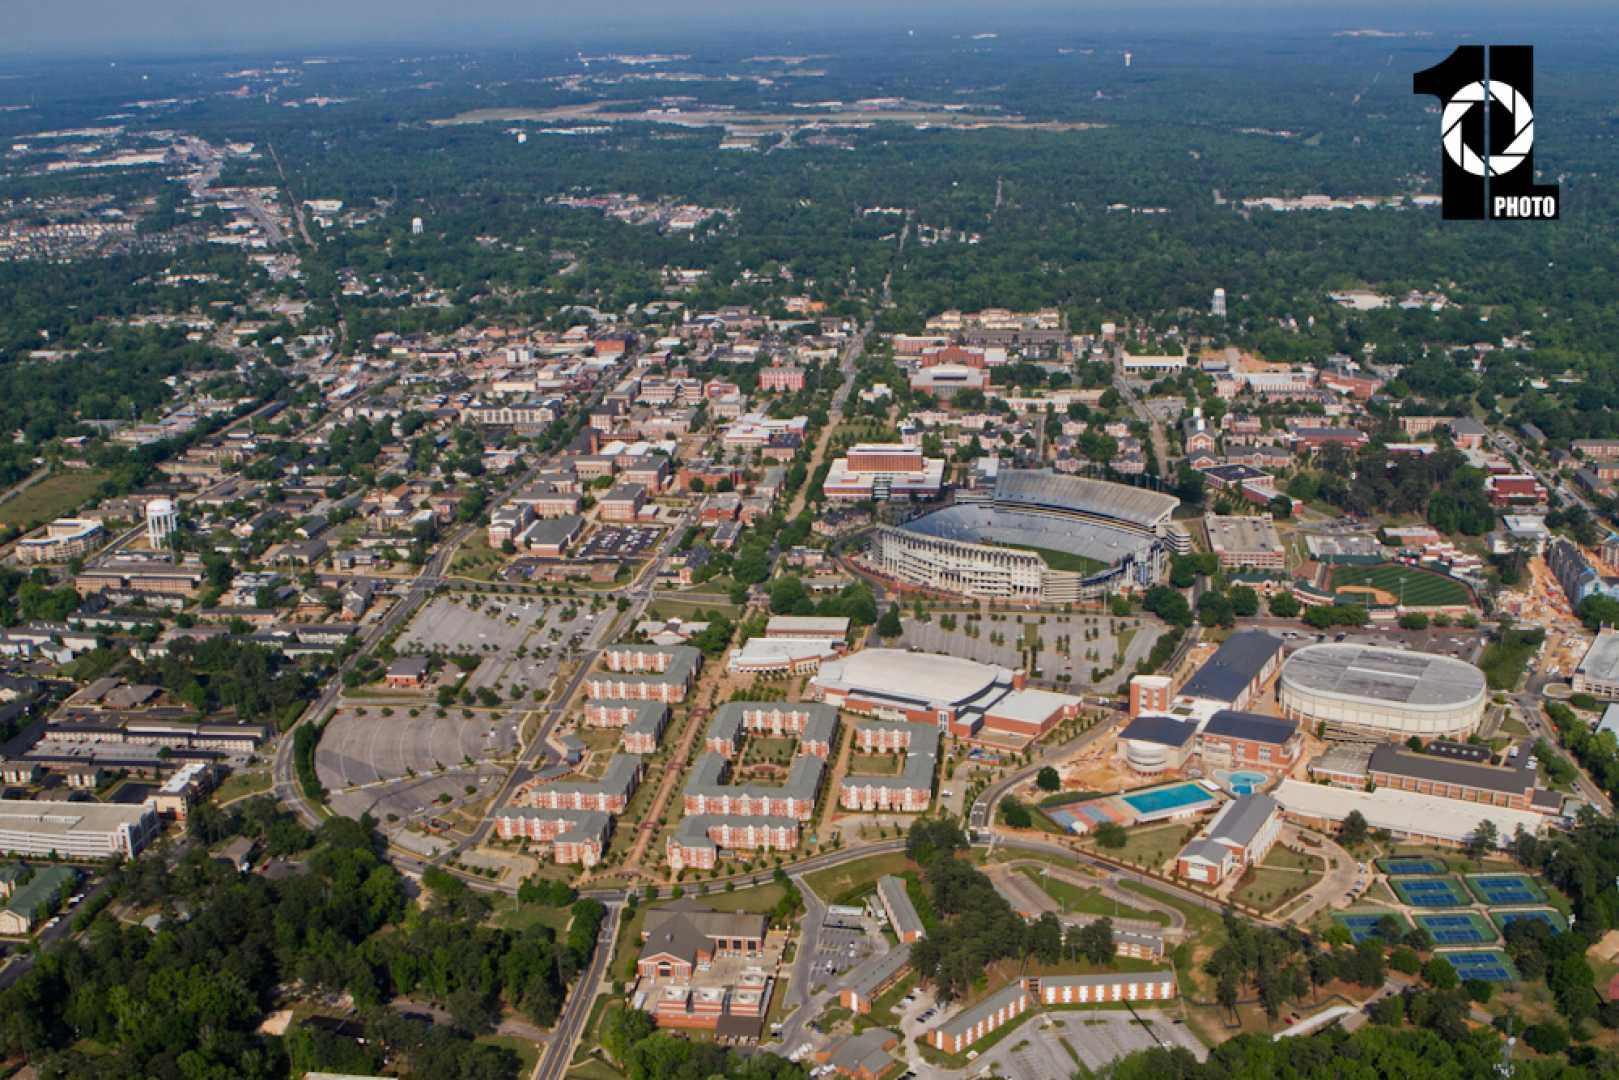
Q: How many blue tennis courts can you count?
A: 13